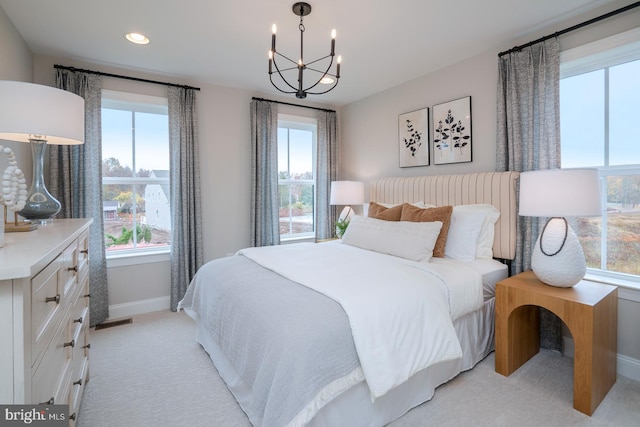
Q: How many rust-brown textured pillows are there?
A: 2